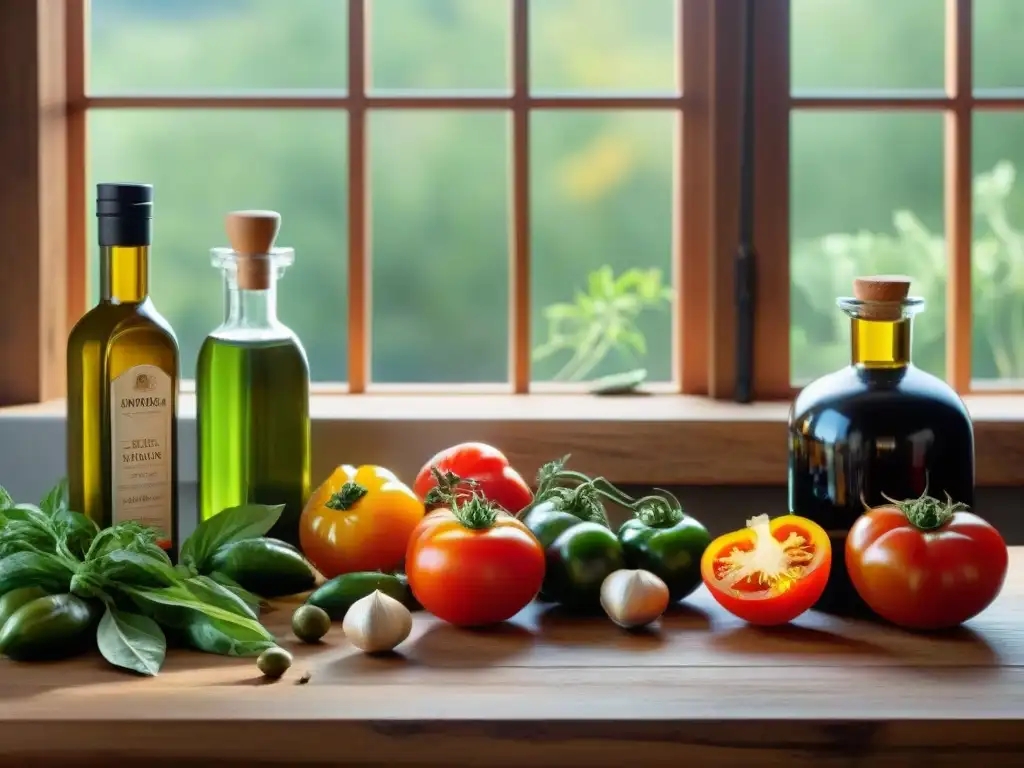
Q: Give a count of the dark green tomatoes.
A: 3